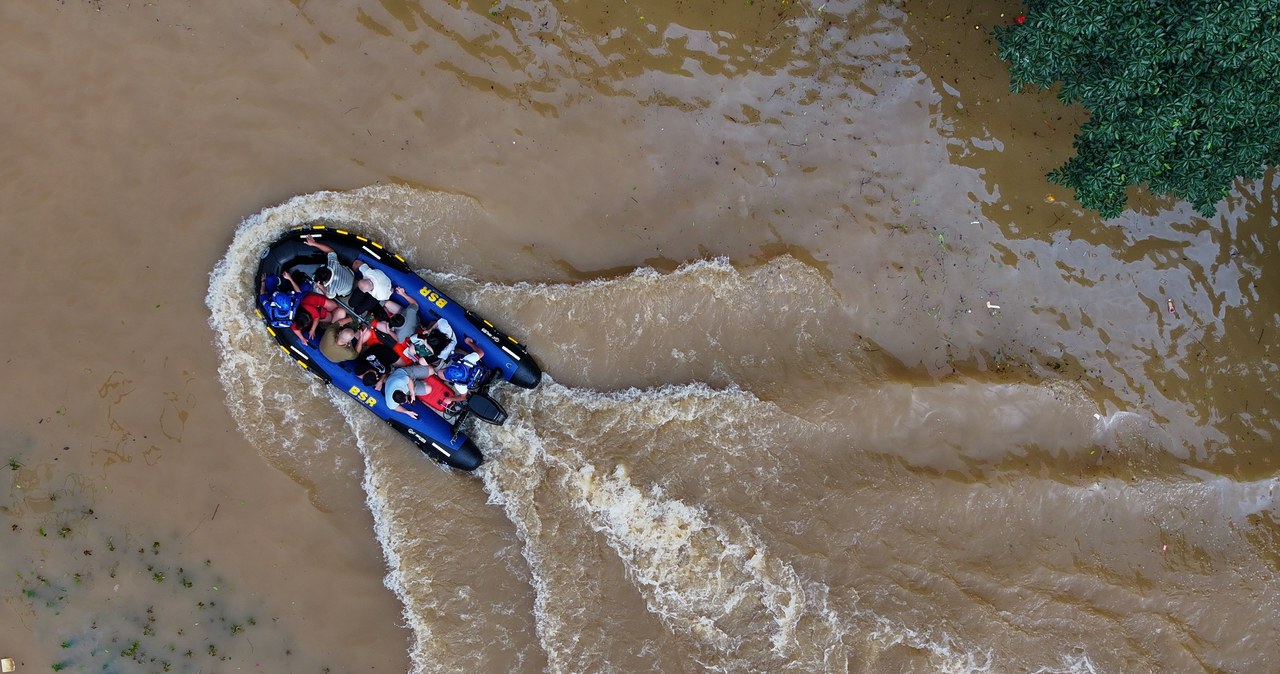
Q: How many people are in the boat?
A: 10